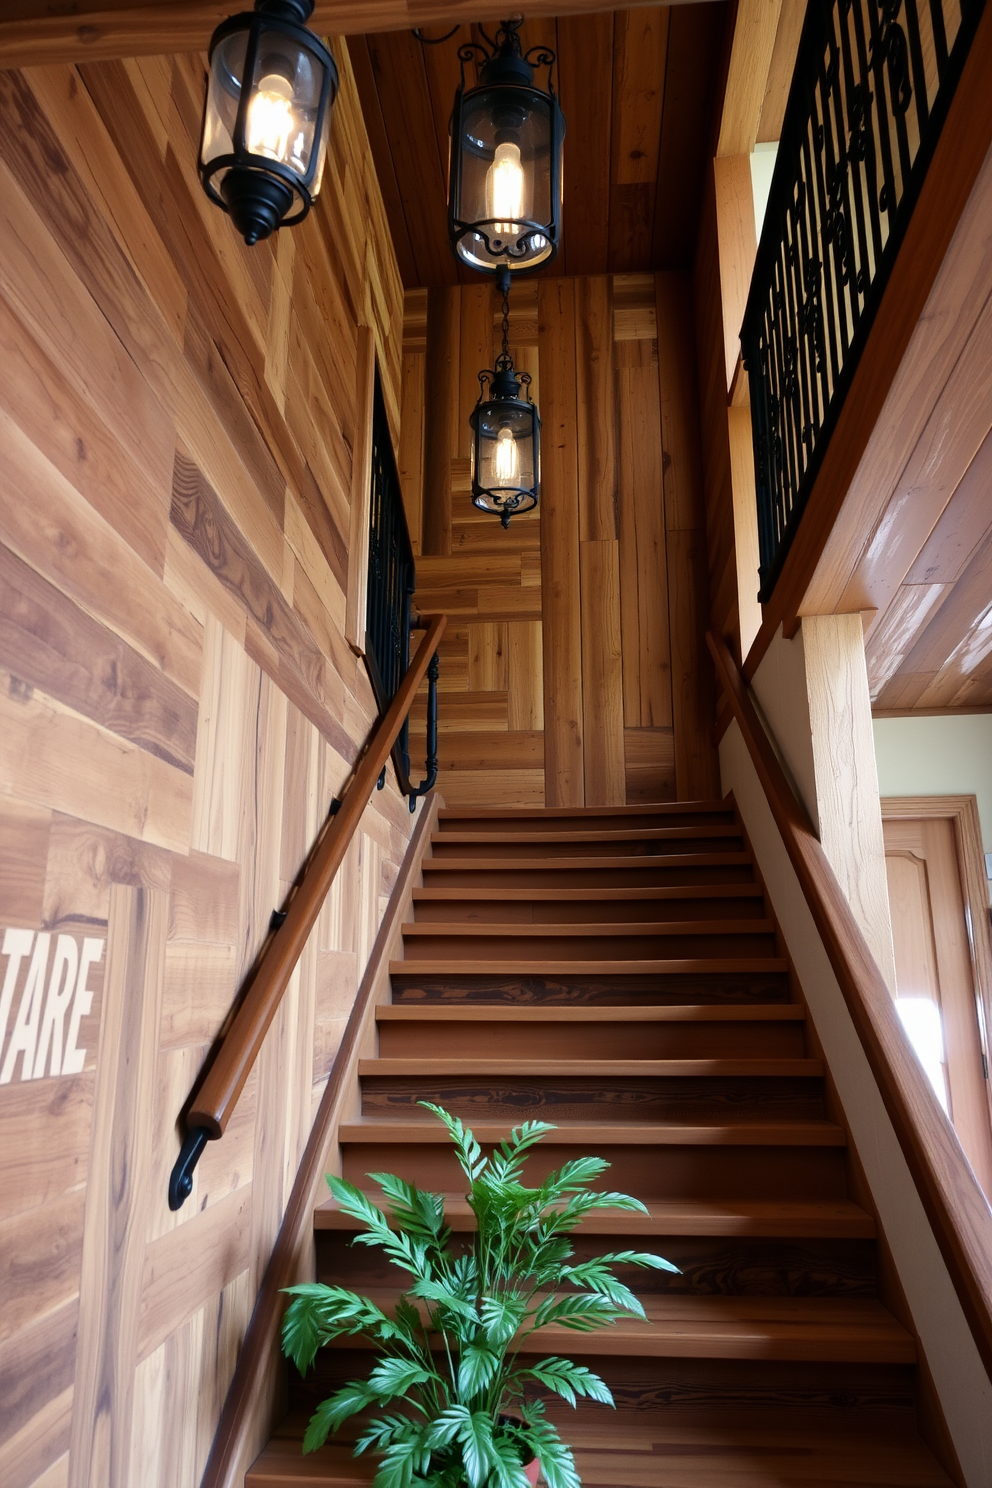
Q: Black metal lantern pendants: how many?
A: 3